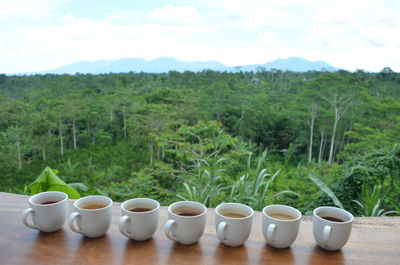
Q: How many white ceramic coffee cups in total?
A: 7